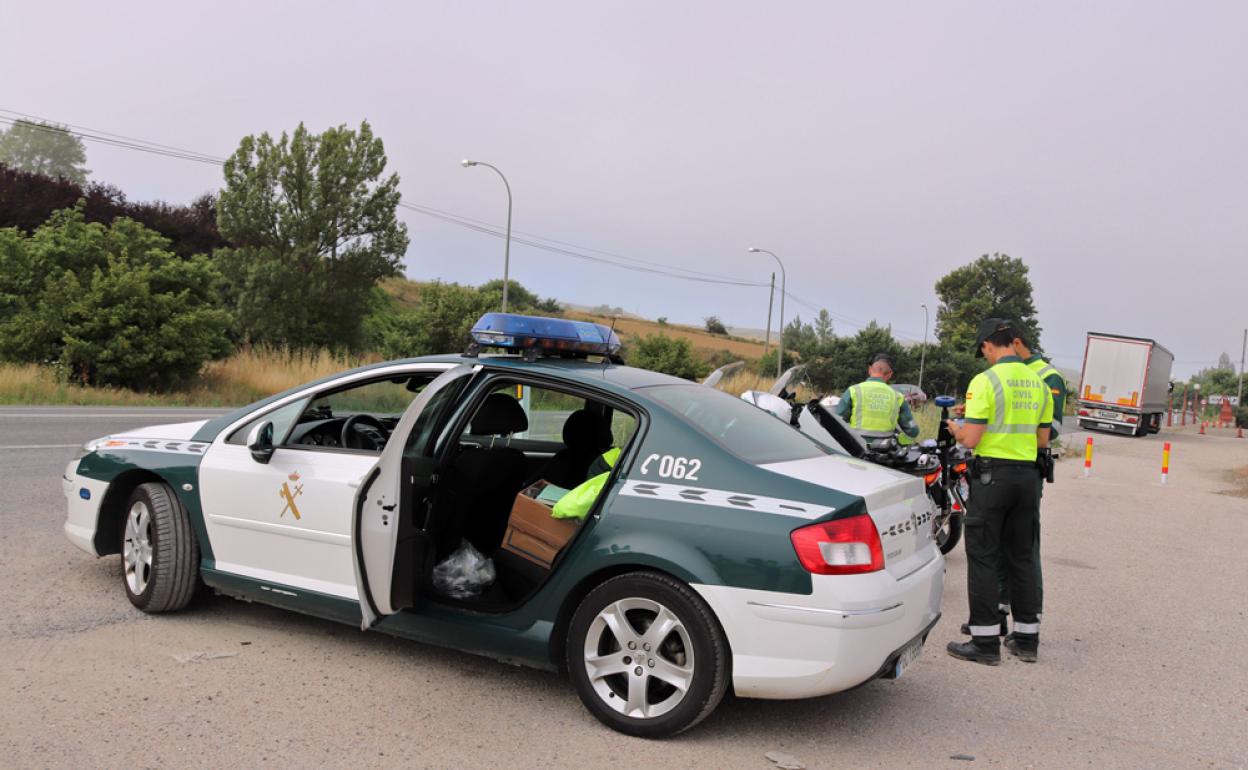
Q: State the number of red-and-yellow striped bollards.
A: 2